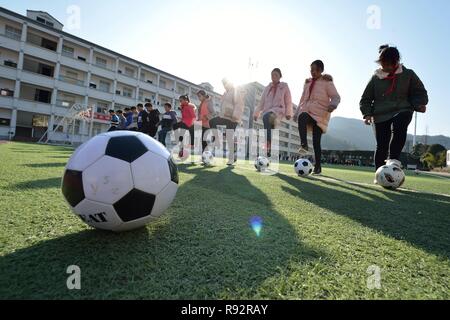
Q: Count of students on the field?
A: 13